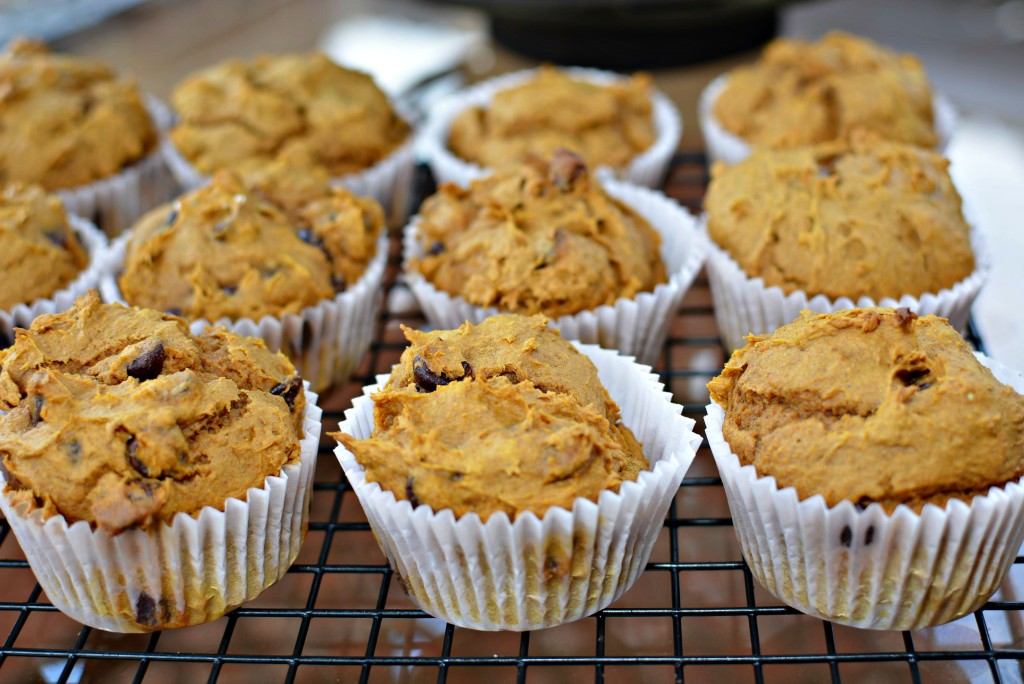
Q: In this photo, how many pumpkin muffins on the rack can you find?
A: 11